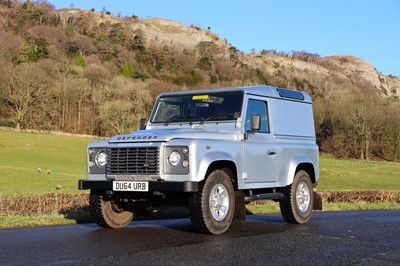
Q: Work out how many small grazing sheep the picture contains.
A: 3